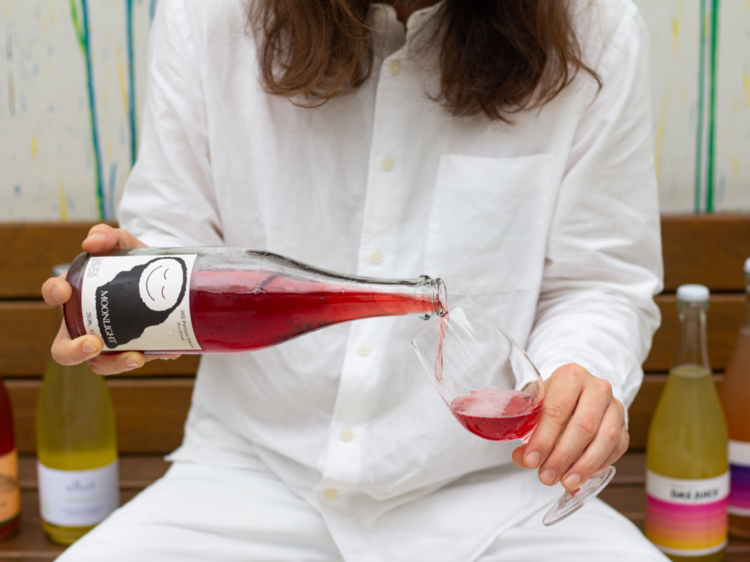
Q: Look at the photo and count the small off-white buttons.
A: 6